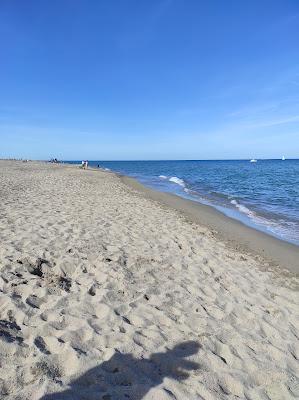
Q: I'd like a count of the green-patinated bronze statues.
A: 0